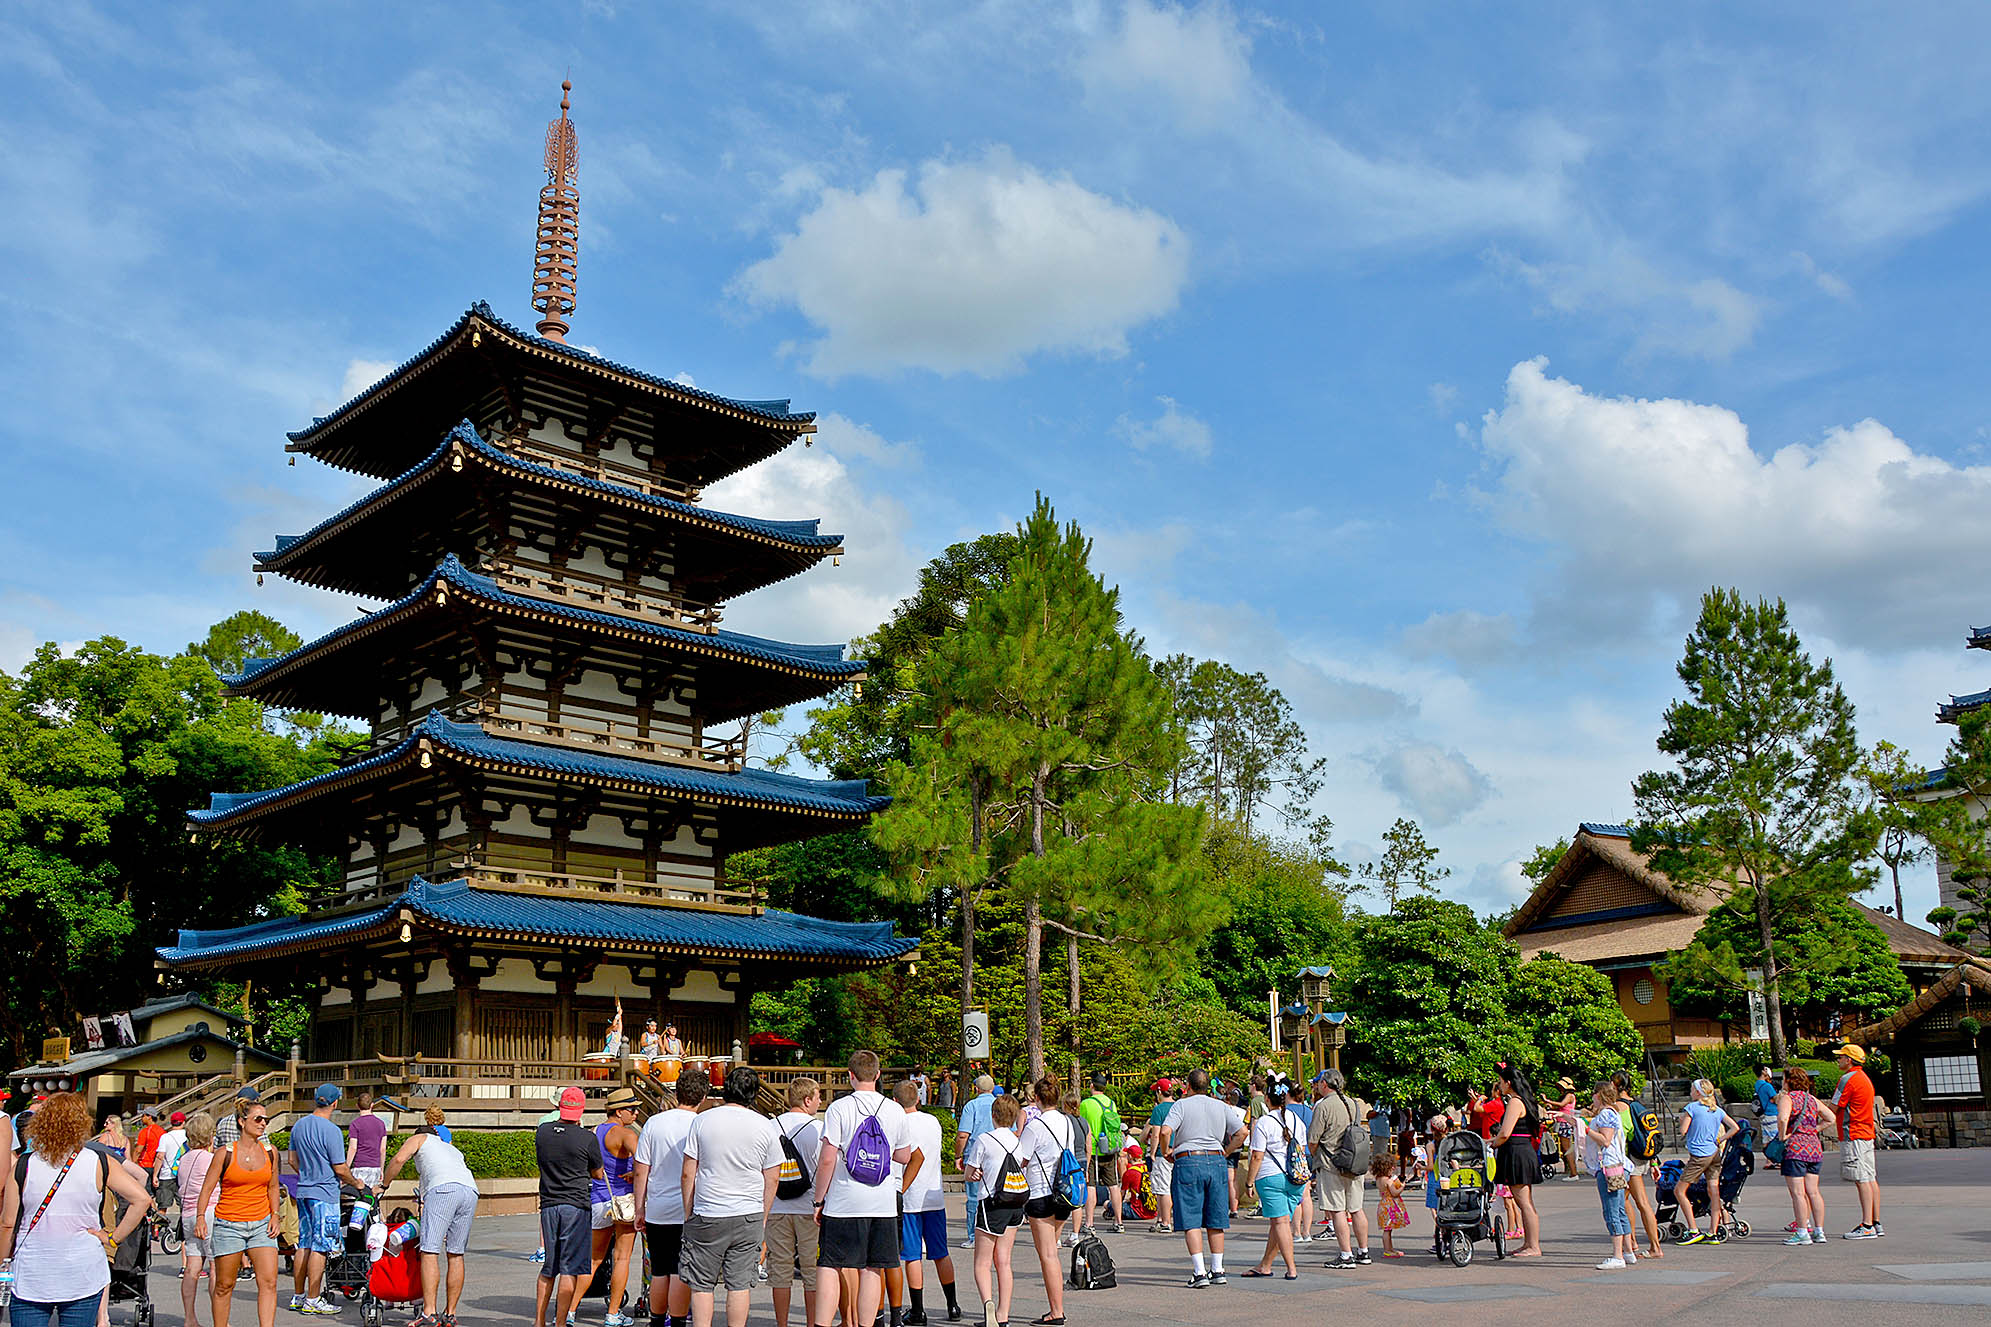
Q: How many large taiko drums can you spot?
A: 5